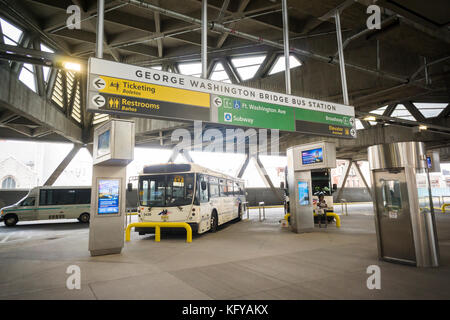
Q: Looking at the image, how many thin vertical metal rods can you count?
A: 4